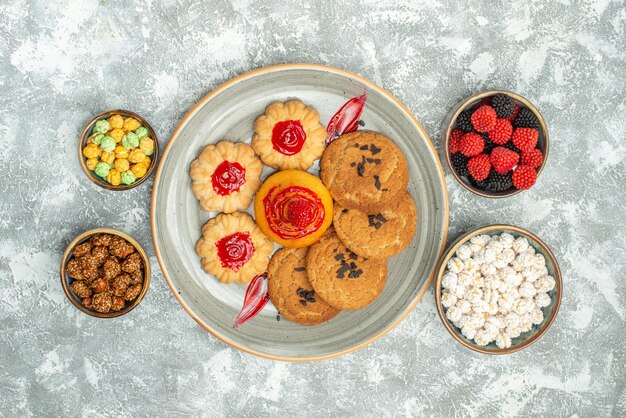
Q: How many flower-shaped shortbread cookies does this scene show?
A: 3